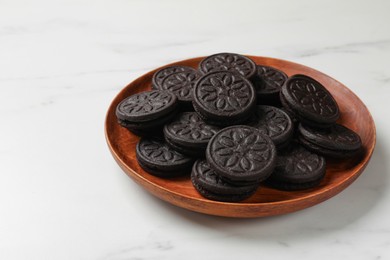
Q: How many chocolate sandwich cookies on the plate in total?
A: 14